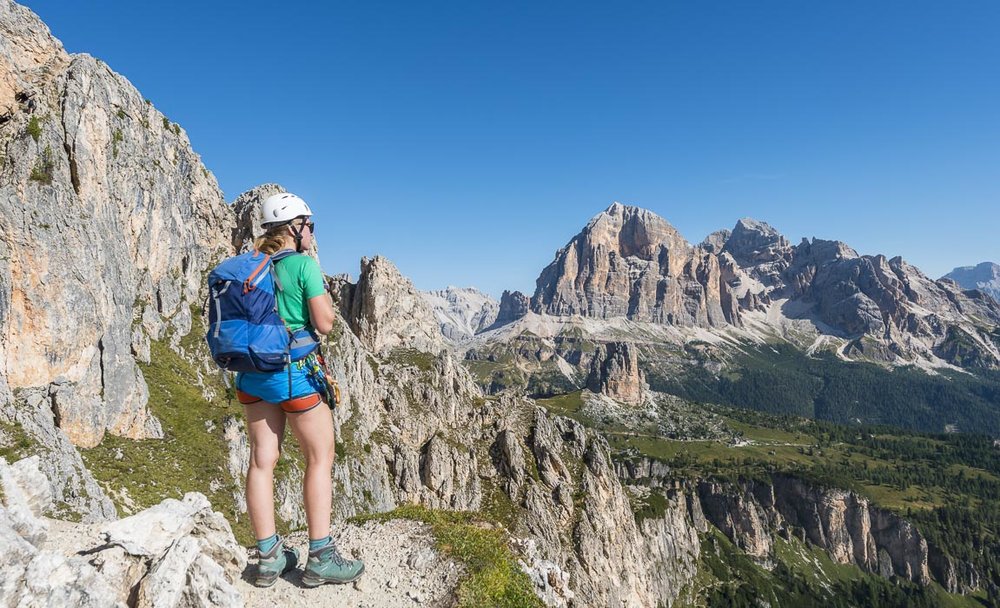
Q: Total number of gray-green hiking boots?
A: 2